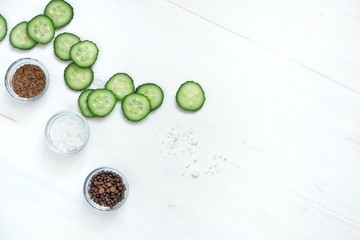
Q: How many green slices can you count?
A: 13